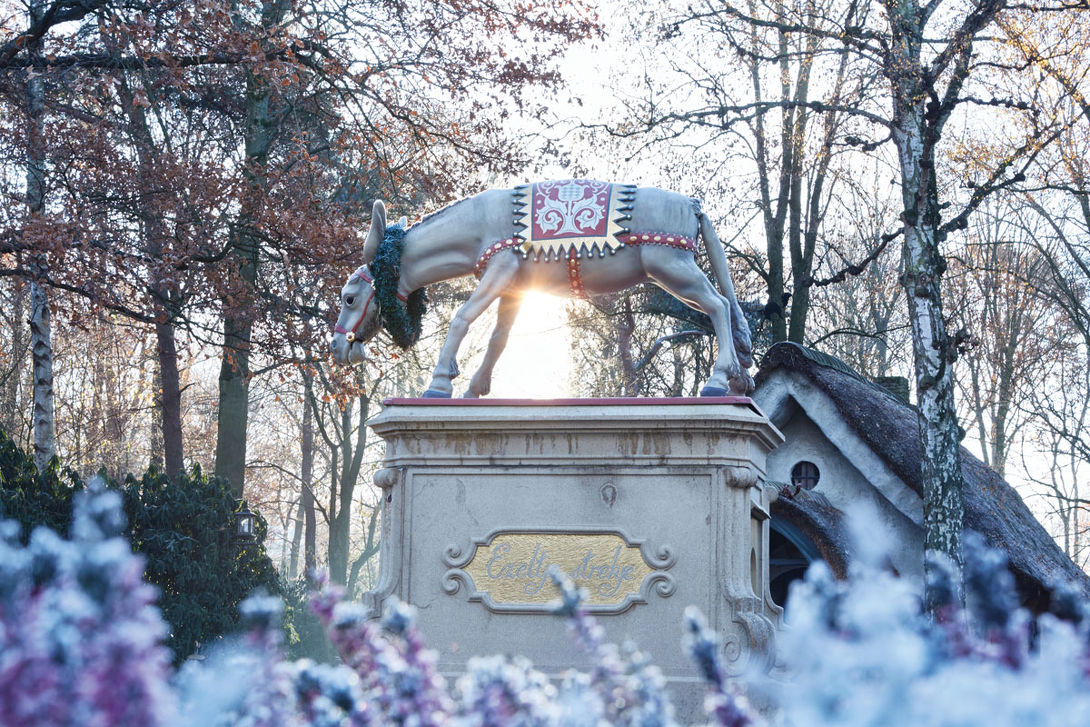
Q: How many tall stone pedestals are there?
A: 1